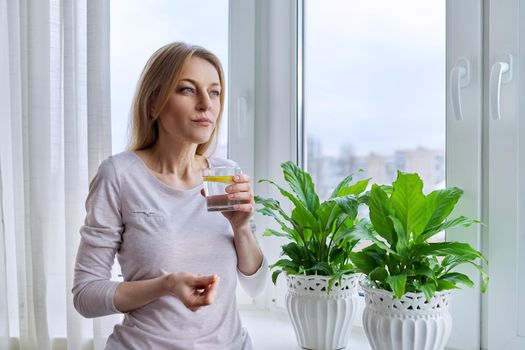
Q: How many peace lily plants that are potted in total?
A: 2